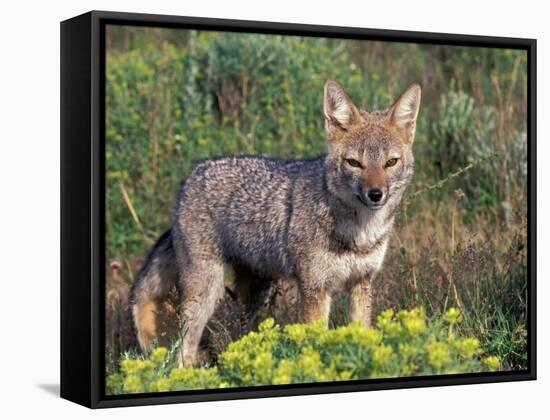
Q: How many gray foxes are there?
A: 1